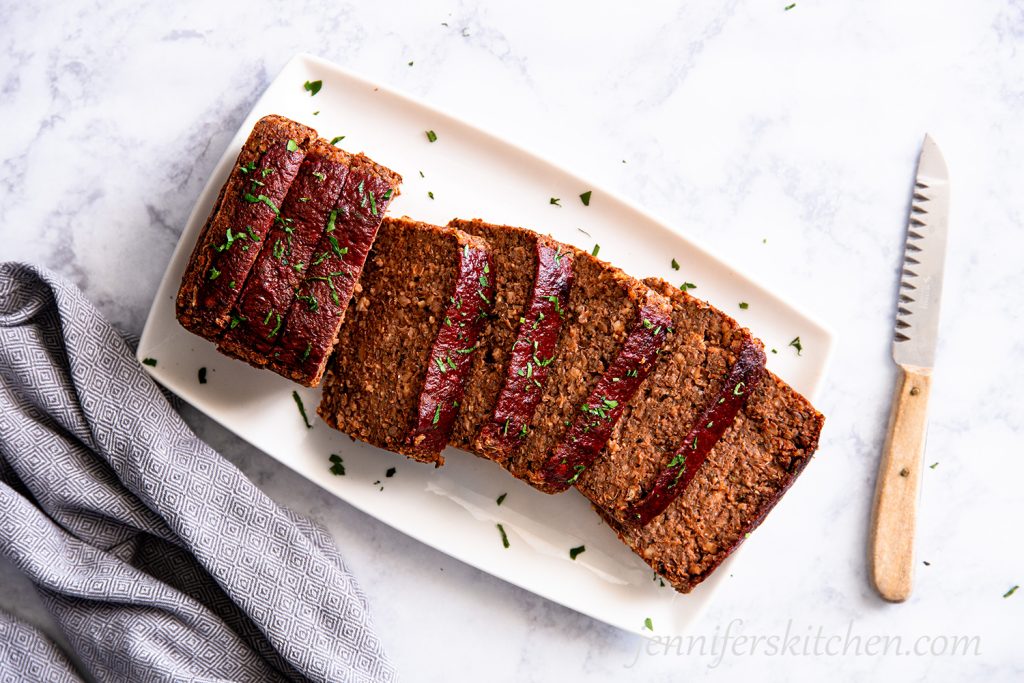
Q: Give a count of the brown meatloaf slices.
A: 8